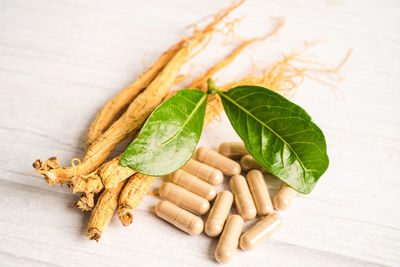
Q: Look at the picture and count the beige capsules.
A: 13